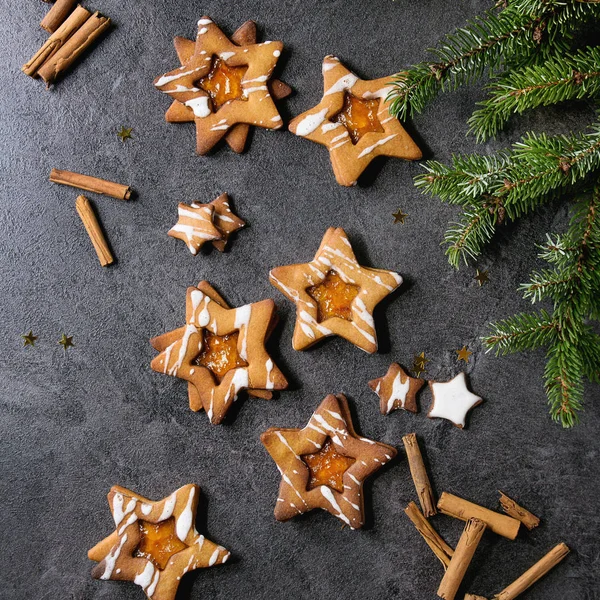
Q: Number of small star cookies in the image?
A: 4